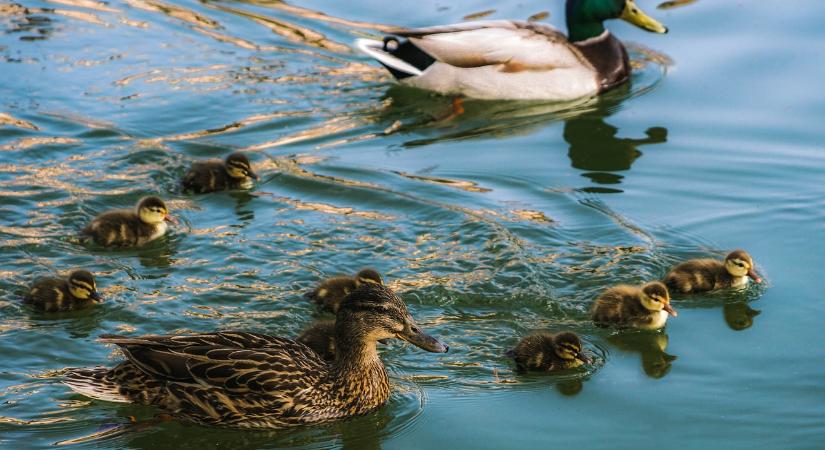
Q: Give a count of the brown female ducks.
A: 1